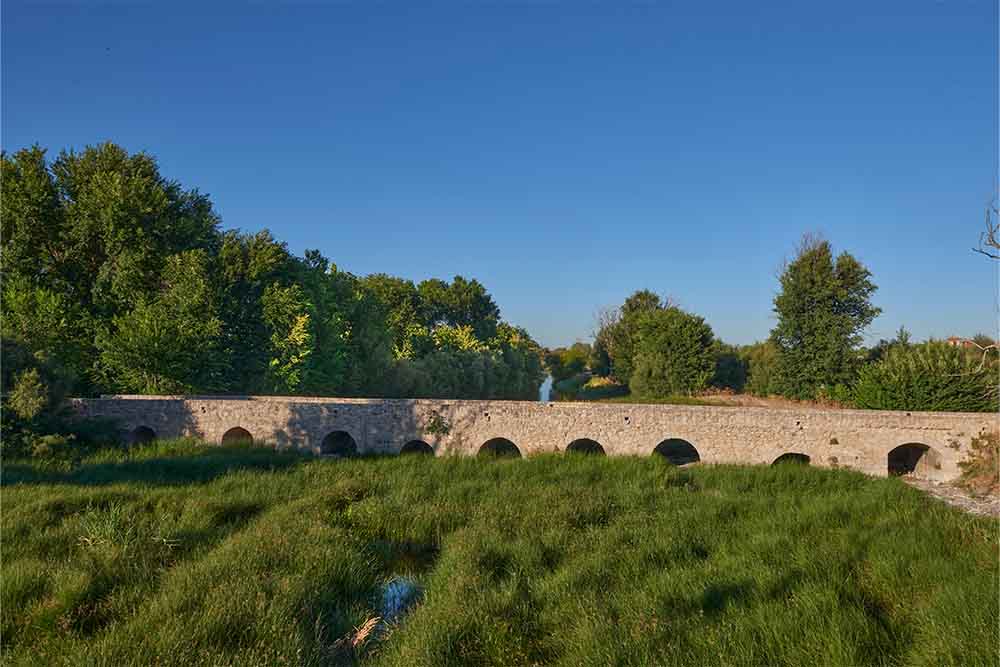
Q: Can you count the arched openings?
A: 9